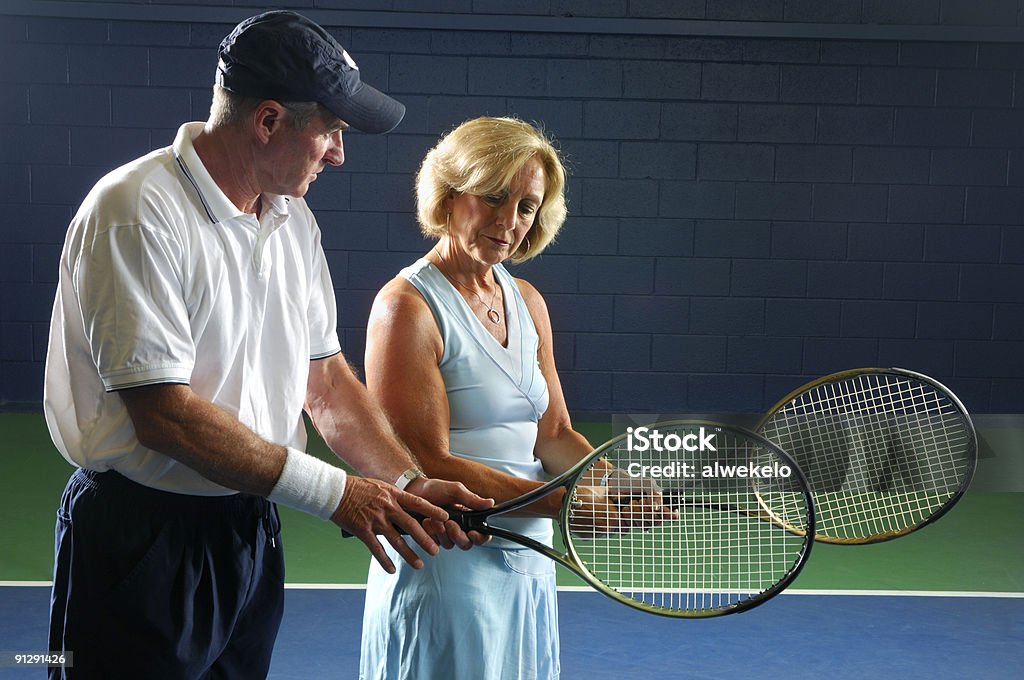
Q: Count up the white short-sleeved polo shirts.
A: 1